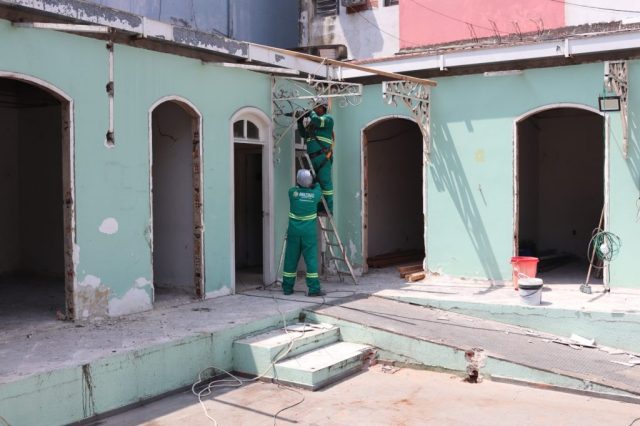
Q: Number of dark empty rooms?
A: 5